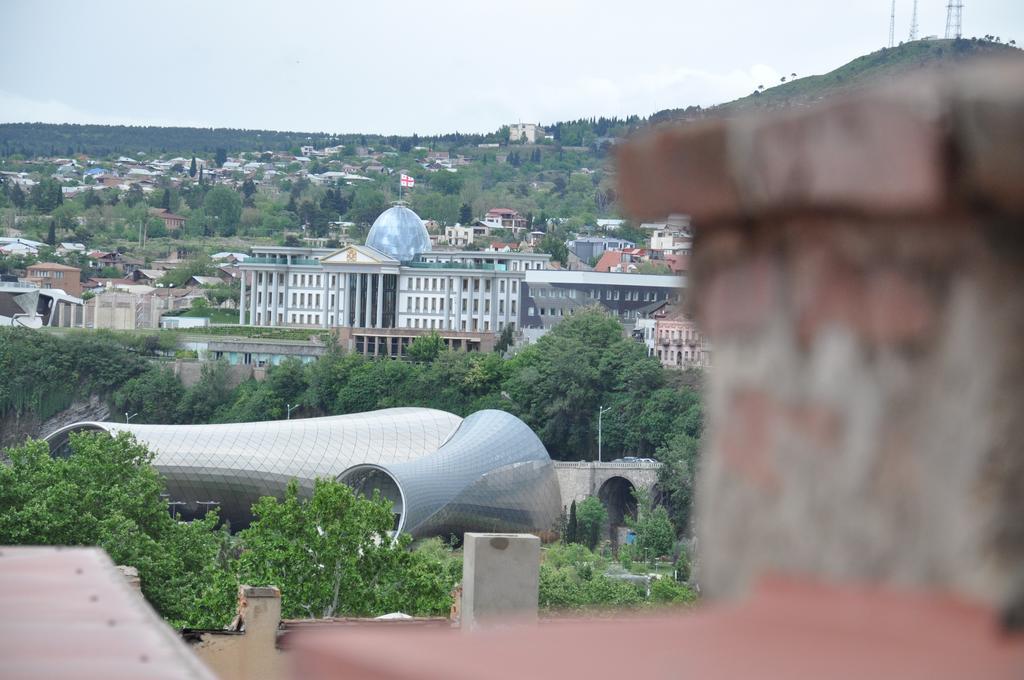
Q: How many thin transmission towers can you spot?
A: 3